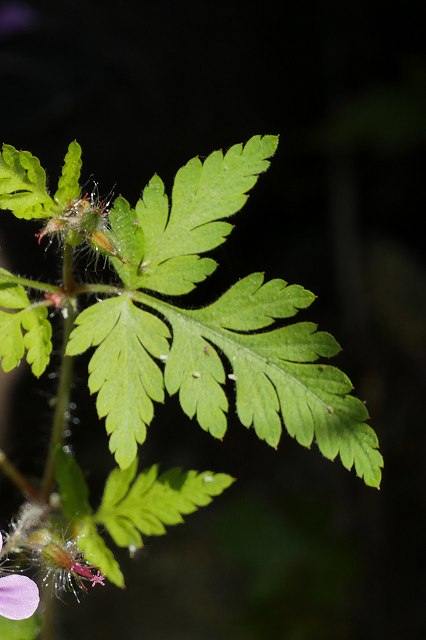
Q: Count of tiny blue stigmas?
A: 0